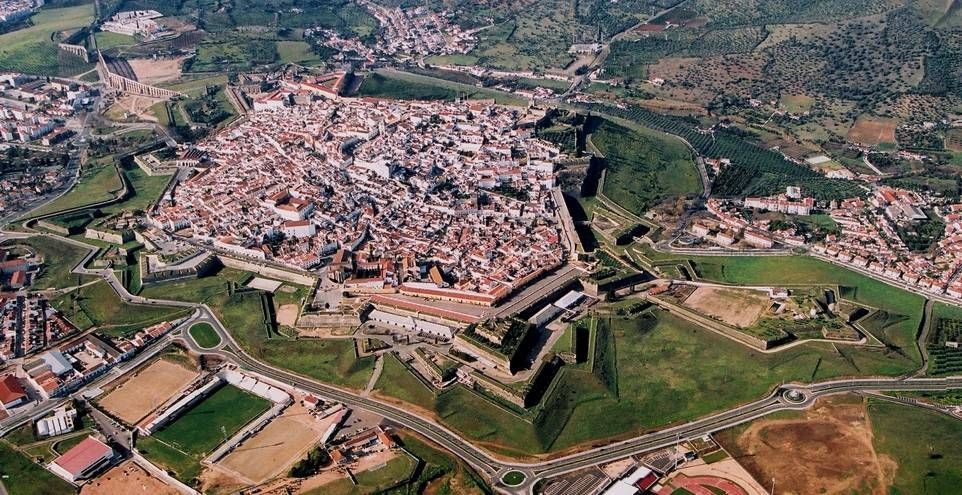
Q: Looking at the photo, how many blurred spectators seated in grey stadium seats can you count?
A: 0